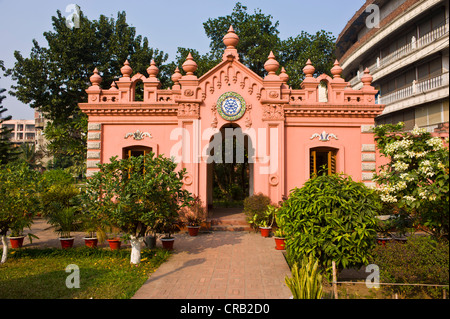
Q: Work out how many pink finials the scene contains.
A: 11